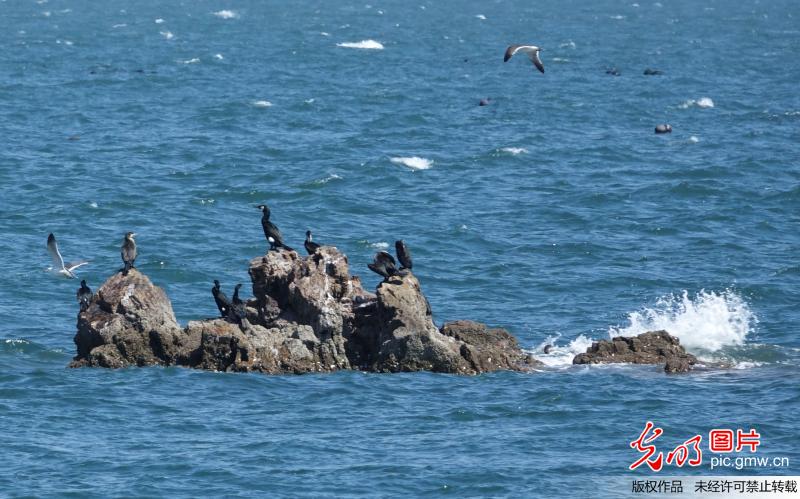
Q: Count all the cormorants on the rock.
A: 8